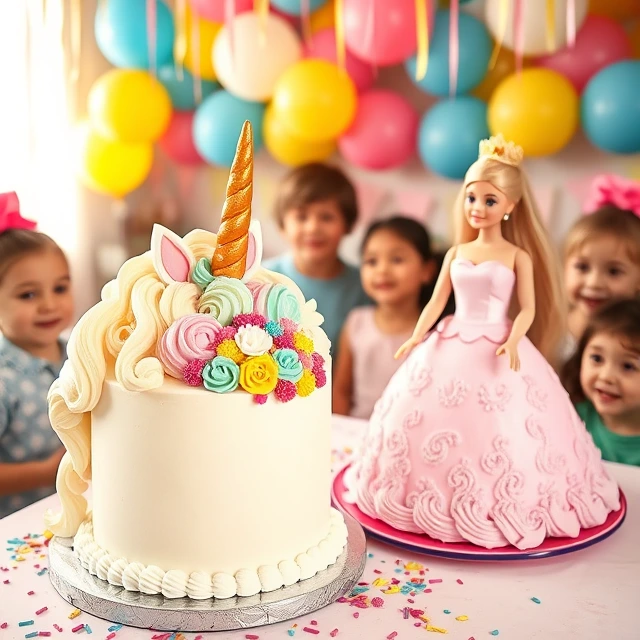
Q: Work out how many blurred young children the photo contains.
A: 5